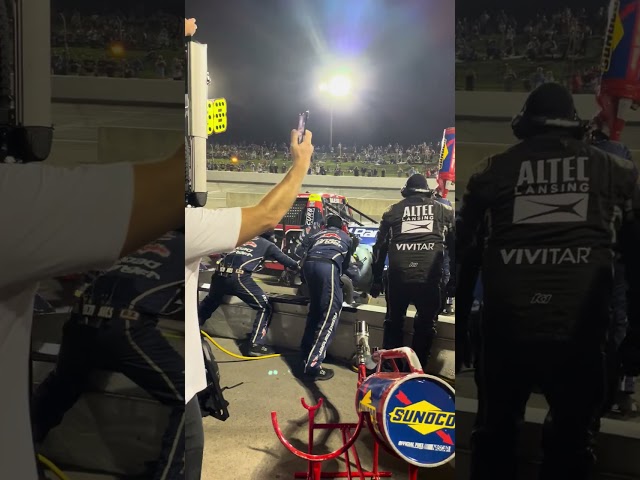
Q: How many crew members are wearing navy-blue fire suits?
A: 2